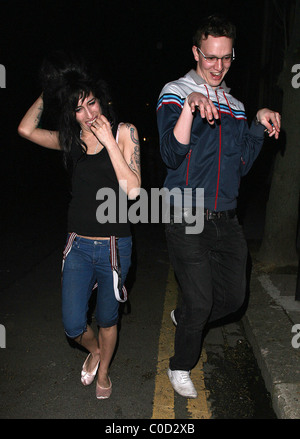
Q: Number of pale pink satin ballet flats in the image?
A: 2